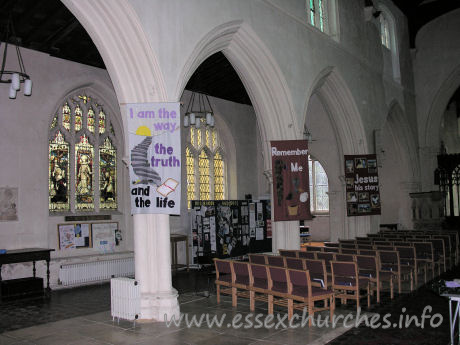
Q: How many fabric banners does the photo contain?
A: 3